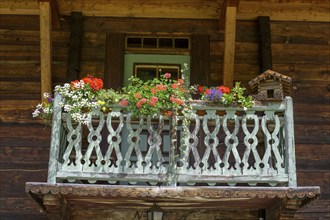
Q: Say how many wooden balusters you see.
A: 10